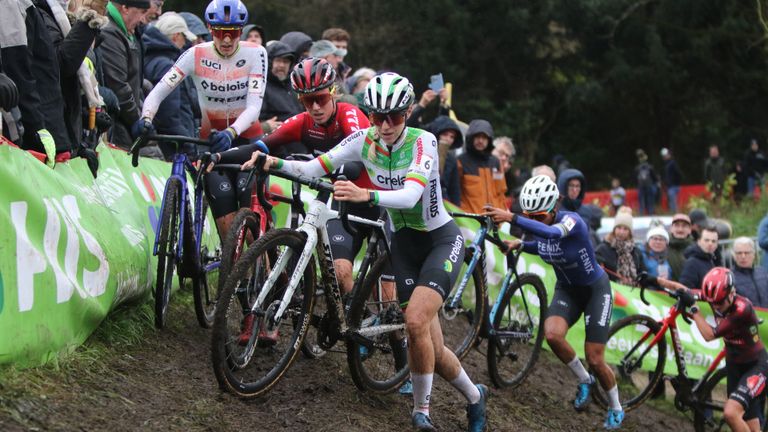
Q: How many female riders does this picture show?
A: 5